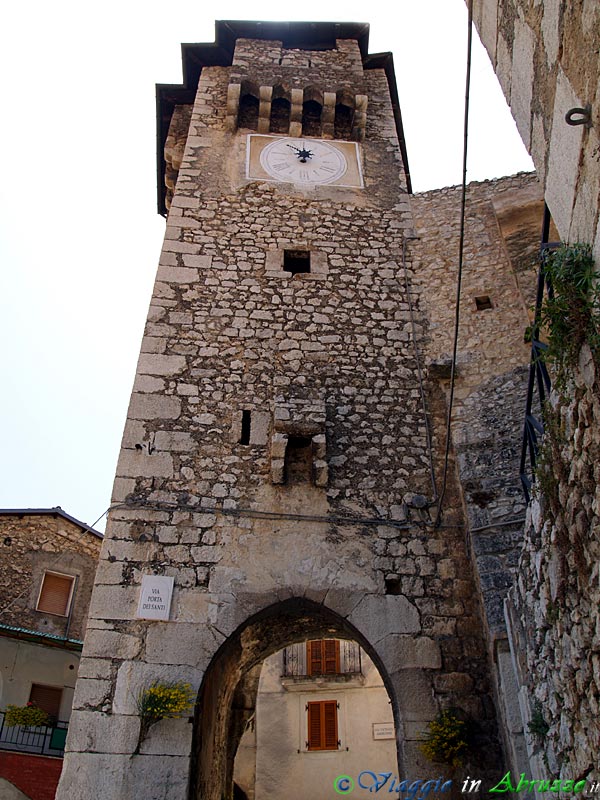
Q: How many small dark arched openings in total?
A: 4